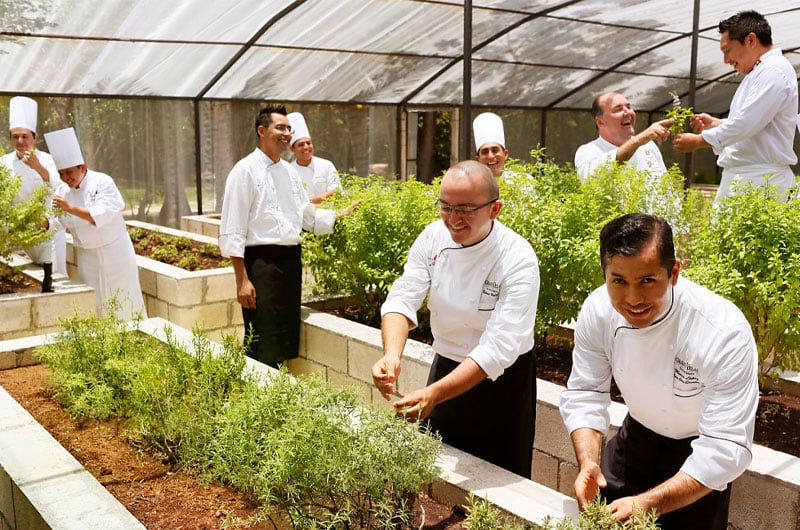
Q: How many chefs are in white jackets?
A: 9